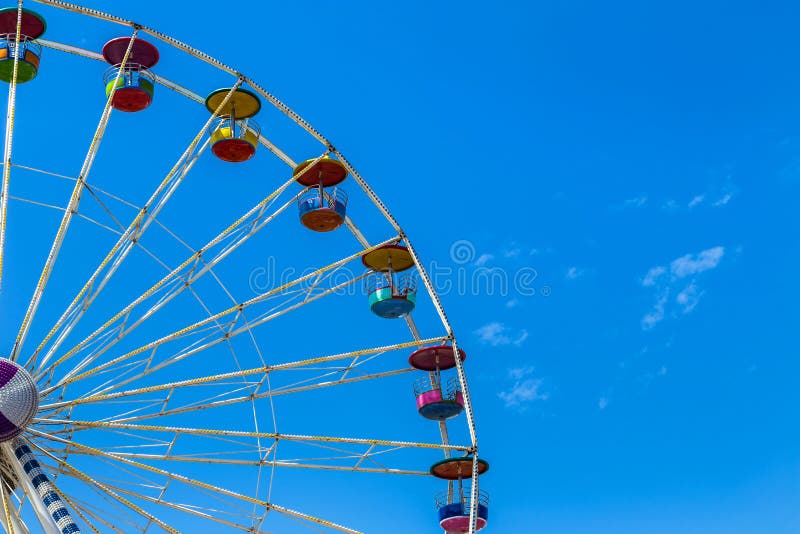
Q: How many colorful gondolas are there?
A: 7